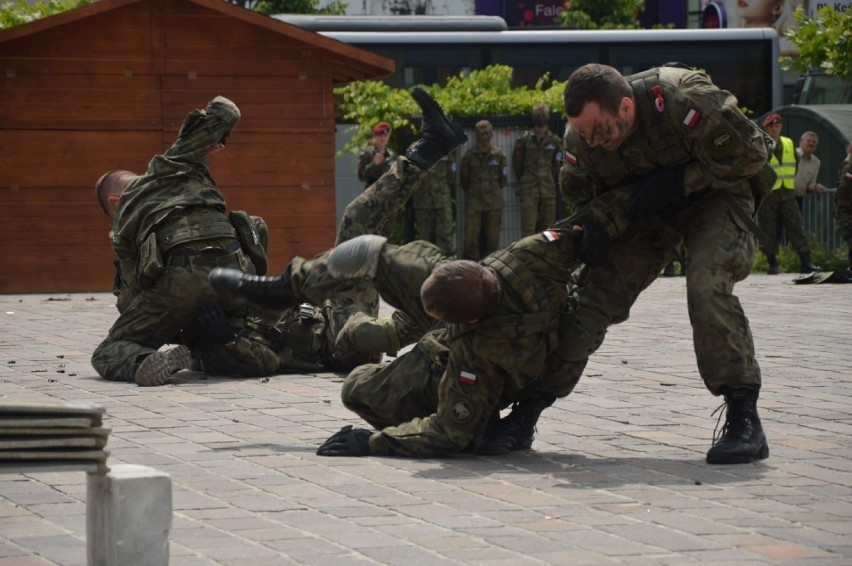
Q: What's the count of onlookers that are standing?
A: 7